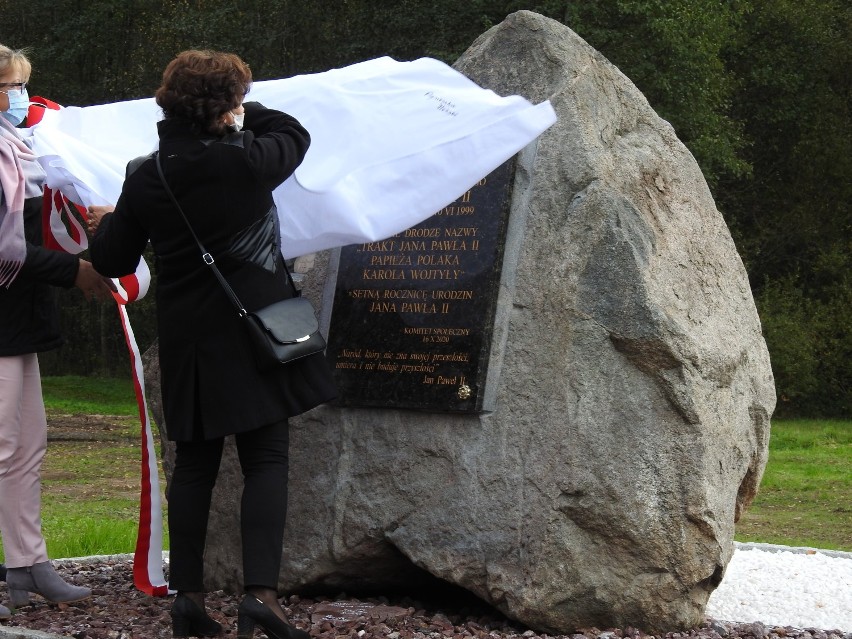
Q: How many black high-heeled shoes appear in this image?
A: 2